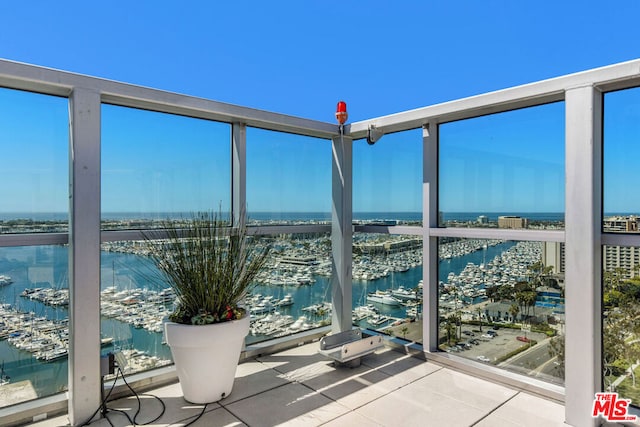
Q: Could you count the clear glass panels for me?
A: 12